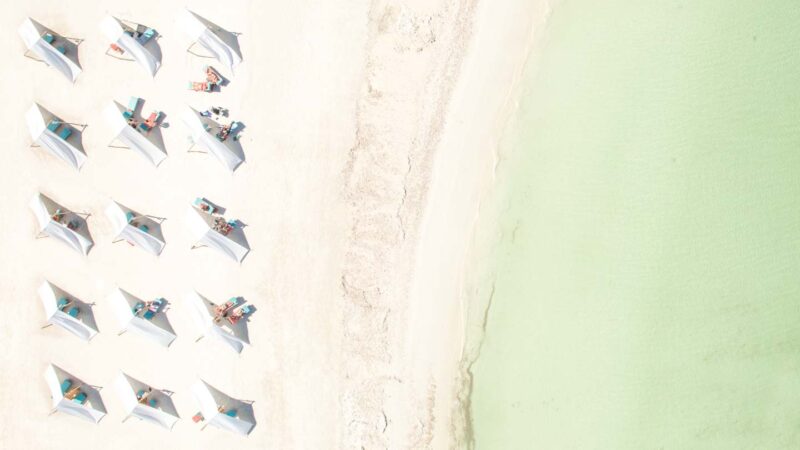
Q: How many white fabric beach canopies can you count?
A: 15